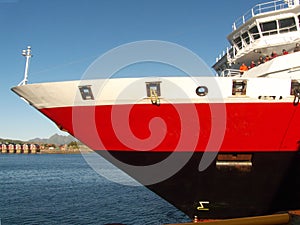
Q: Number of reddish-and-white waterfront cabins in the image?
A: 5